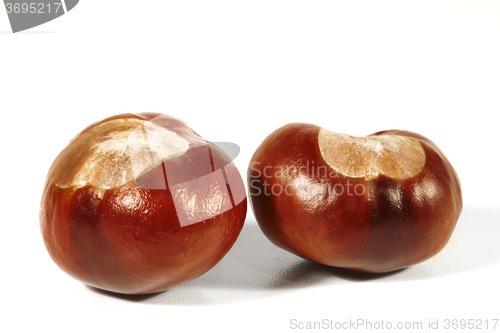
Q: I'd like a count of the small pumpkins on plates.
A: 0